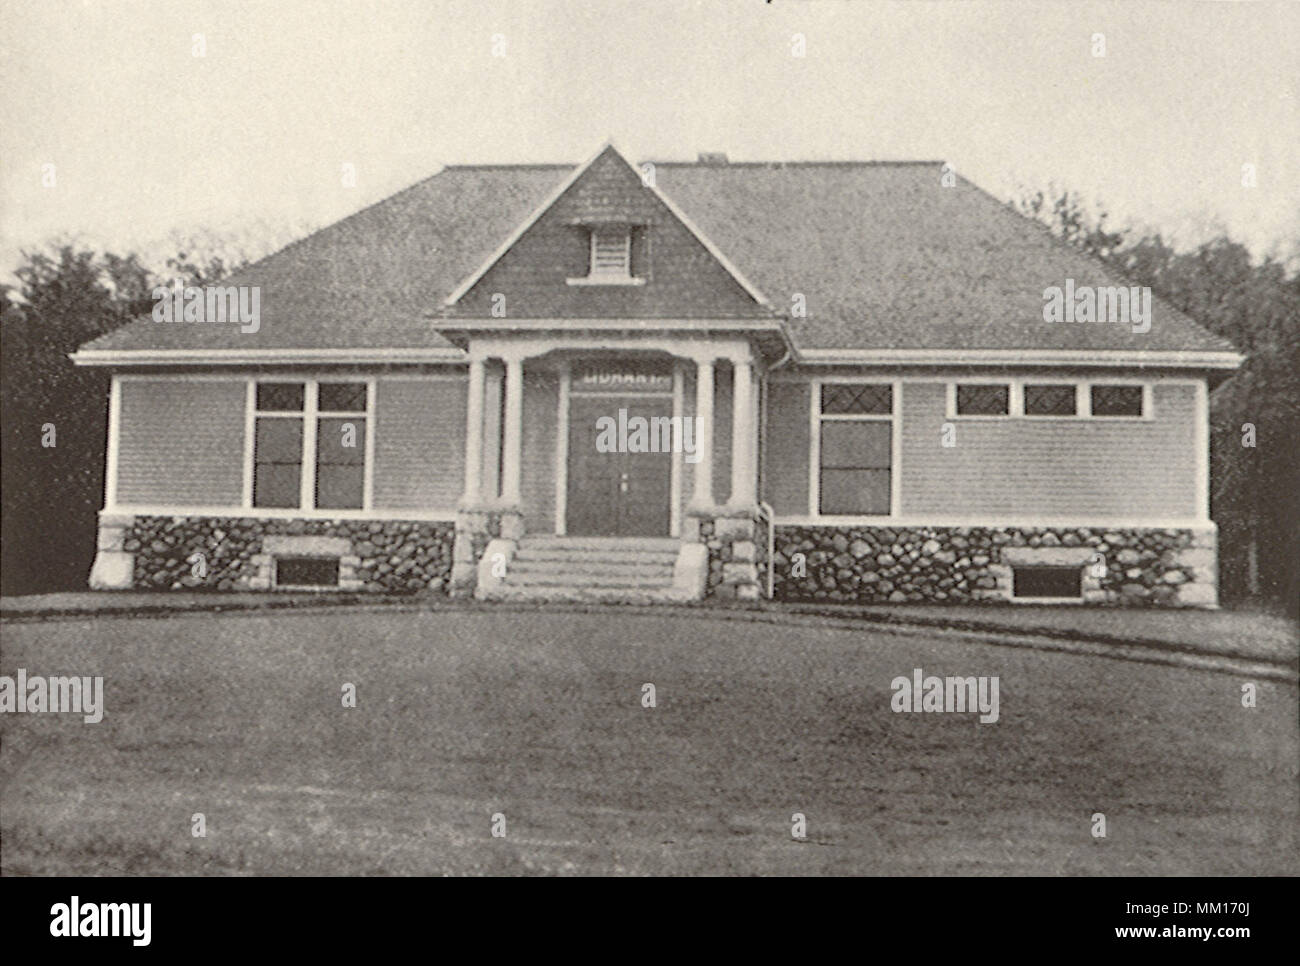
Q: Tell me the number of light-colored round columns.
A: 4